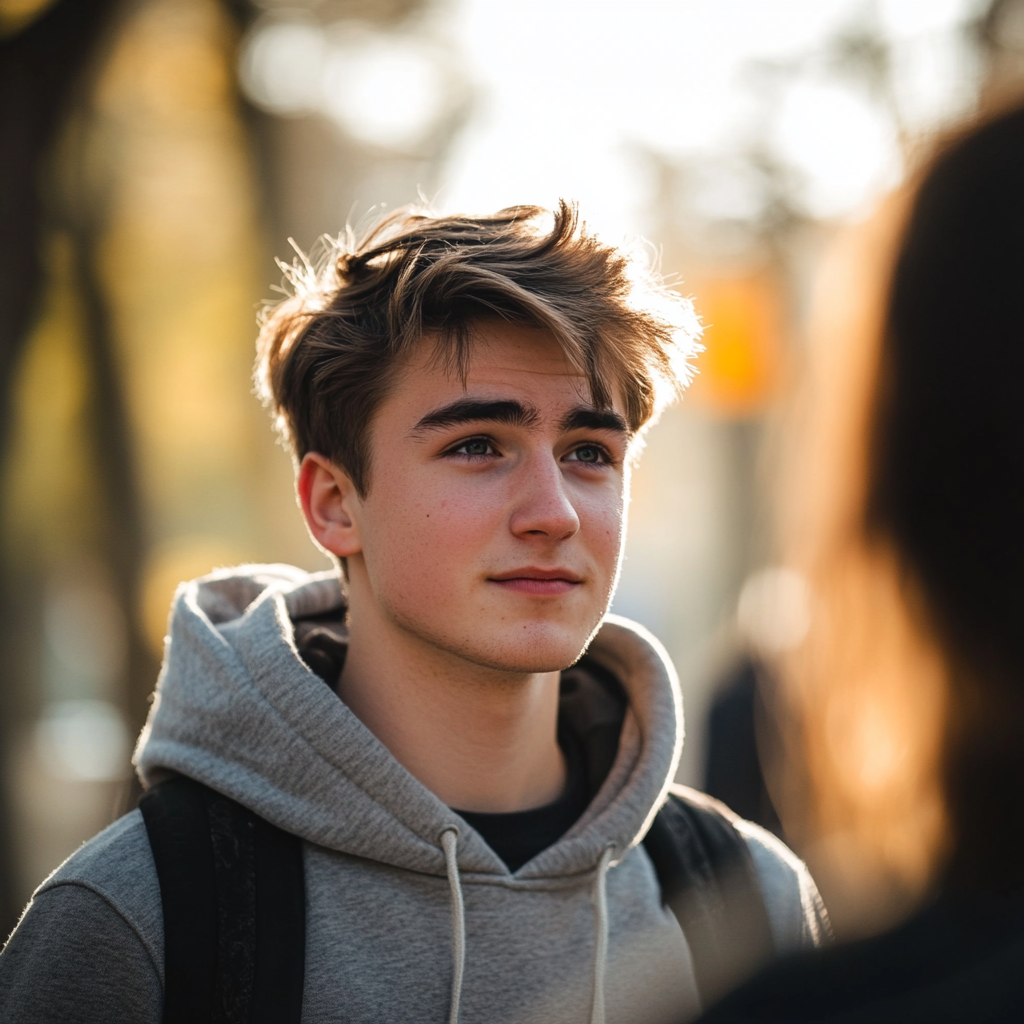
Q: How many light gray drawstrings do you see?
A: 2